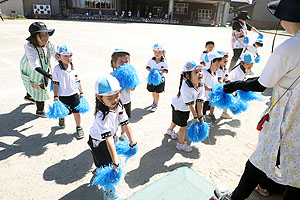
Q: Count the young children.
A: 10